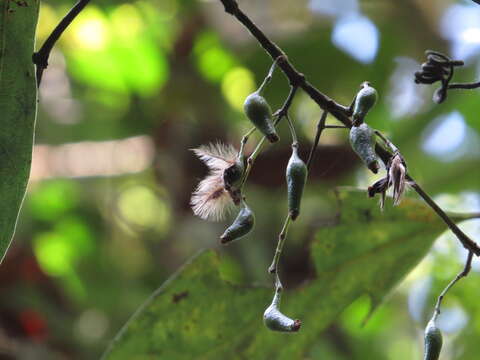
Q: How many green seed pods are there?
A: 7